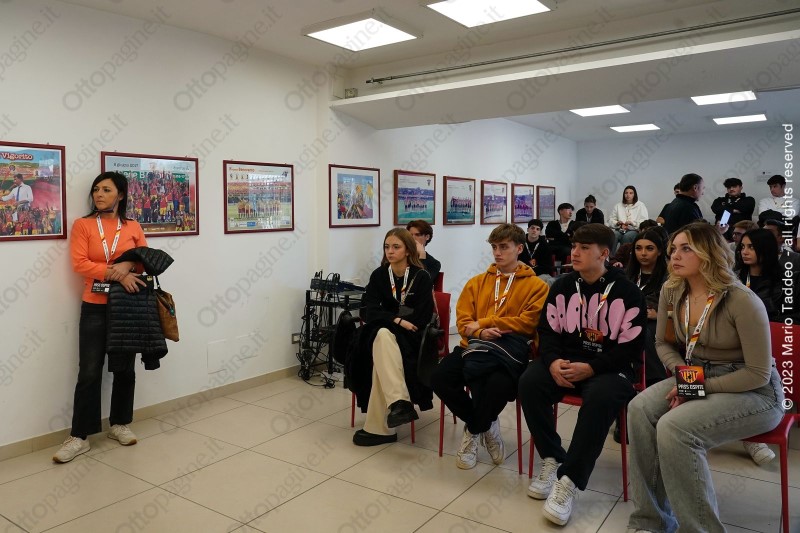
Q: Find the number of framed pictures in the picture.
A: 9